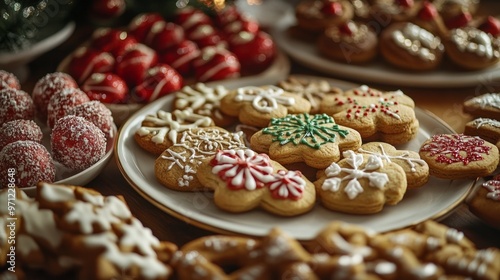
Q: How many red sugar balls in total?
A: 8